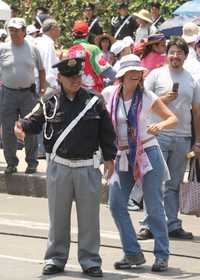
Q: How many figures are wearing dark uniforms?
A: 5